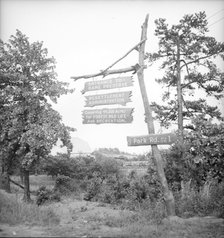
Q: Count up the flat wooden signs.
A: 4